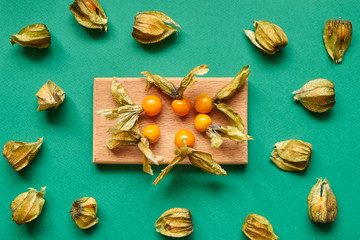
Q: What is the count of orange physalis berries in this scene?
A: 6